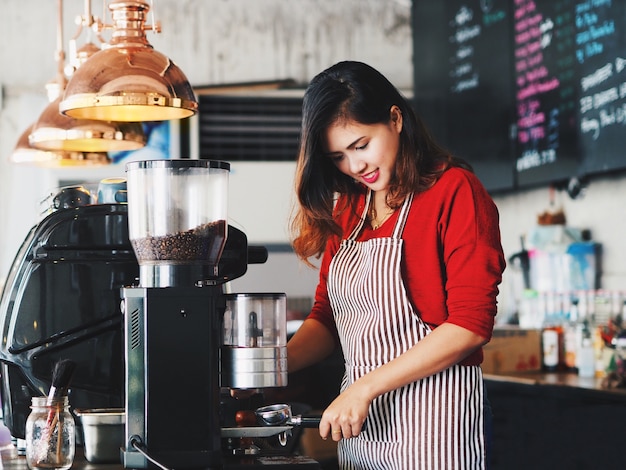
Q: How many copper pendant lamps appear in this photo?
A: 3